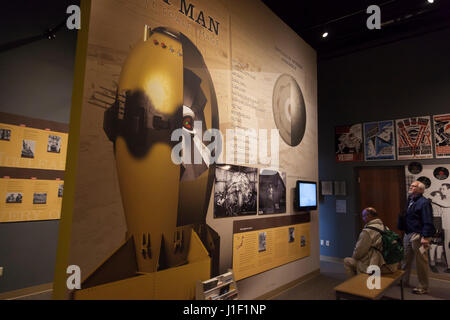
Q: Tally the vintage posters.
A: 4